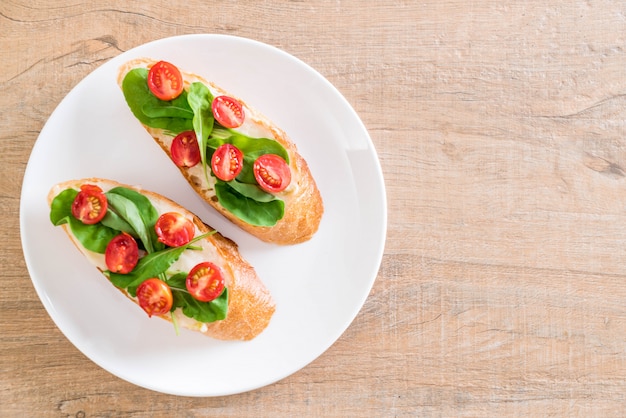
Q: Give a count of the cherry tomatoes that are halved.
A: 10